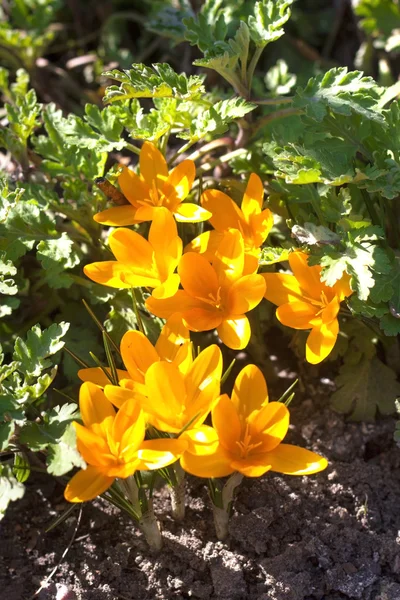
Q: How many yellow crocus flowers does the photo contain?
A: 9